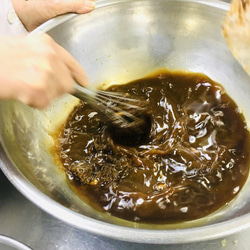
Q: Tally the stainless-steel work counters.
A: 1